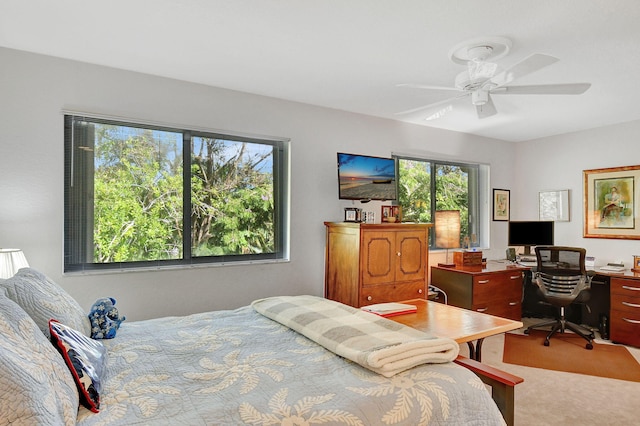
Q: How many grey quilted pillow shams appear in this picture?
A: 2